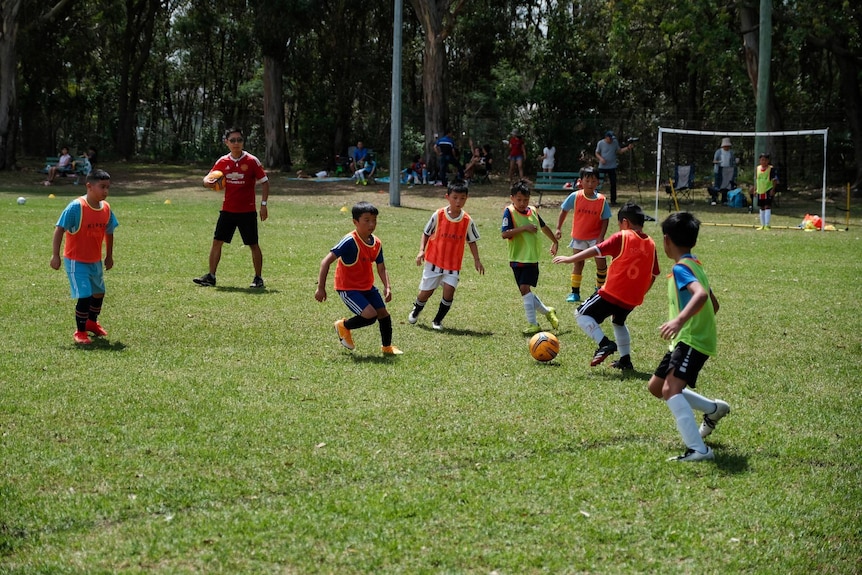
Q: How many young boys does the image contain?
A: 8